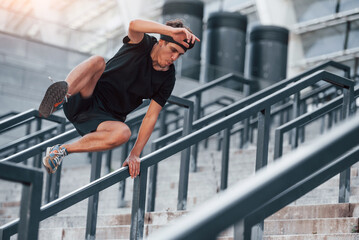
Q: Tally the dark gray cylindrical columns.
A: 3